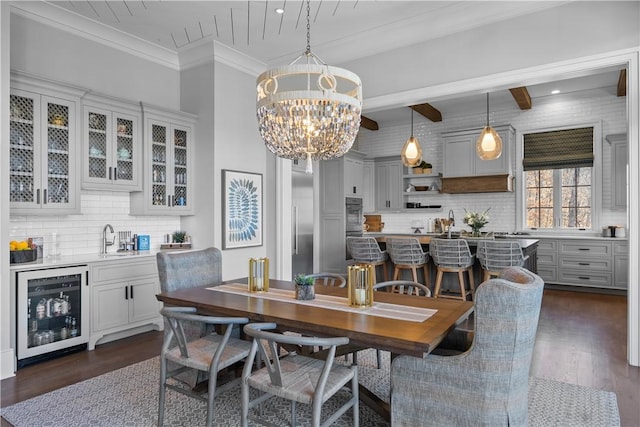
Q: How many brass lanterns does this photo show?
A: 2